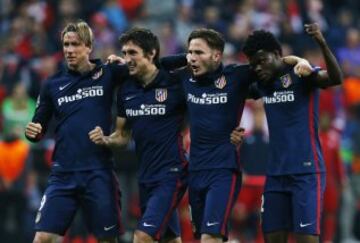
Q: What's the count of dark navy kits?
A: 4